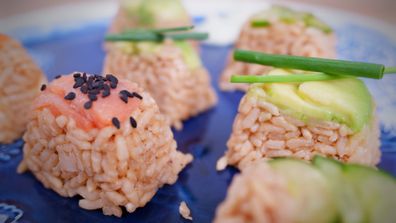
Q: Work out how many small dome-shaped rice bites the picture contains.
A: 7